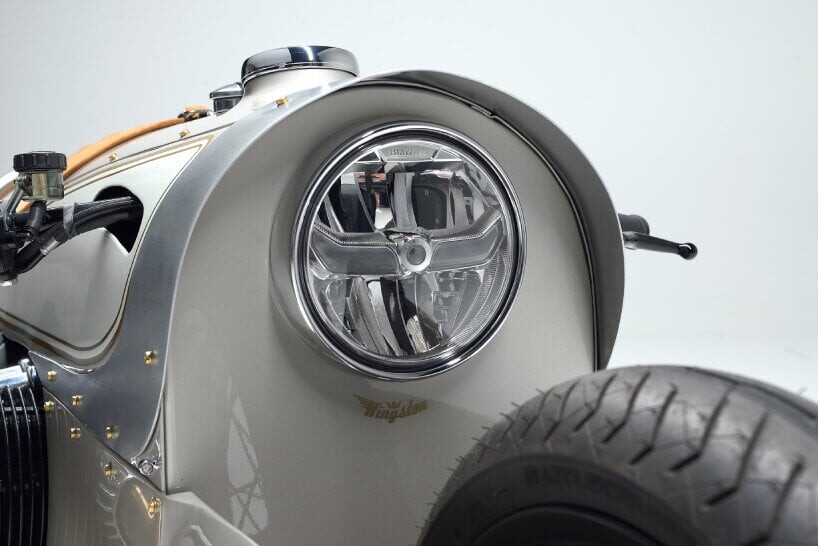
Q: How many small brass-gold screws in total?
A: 11